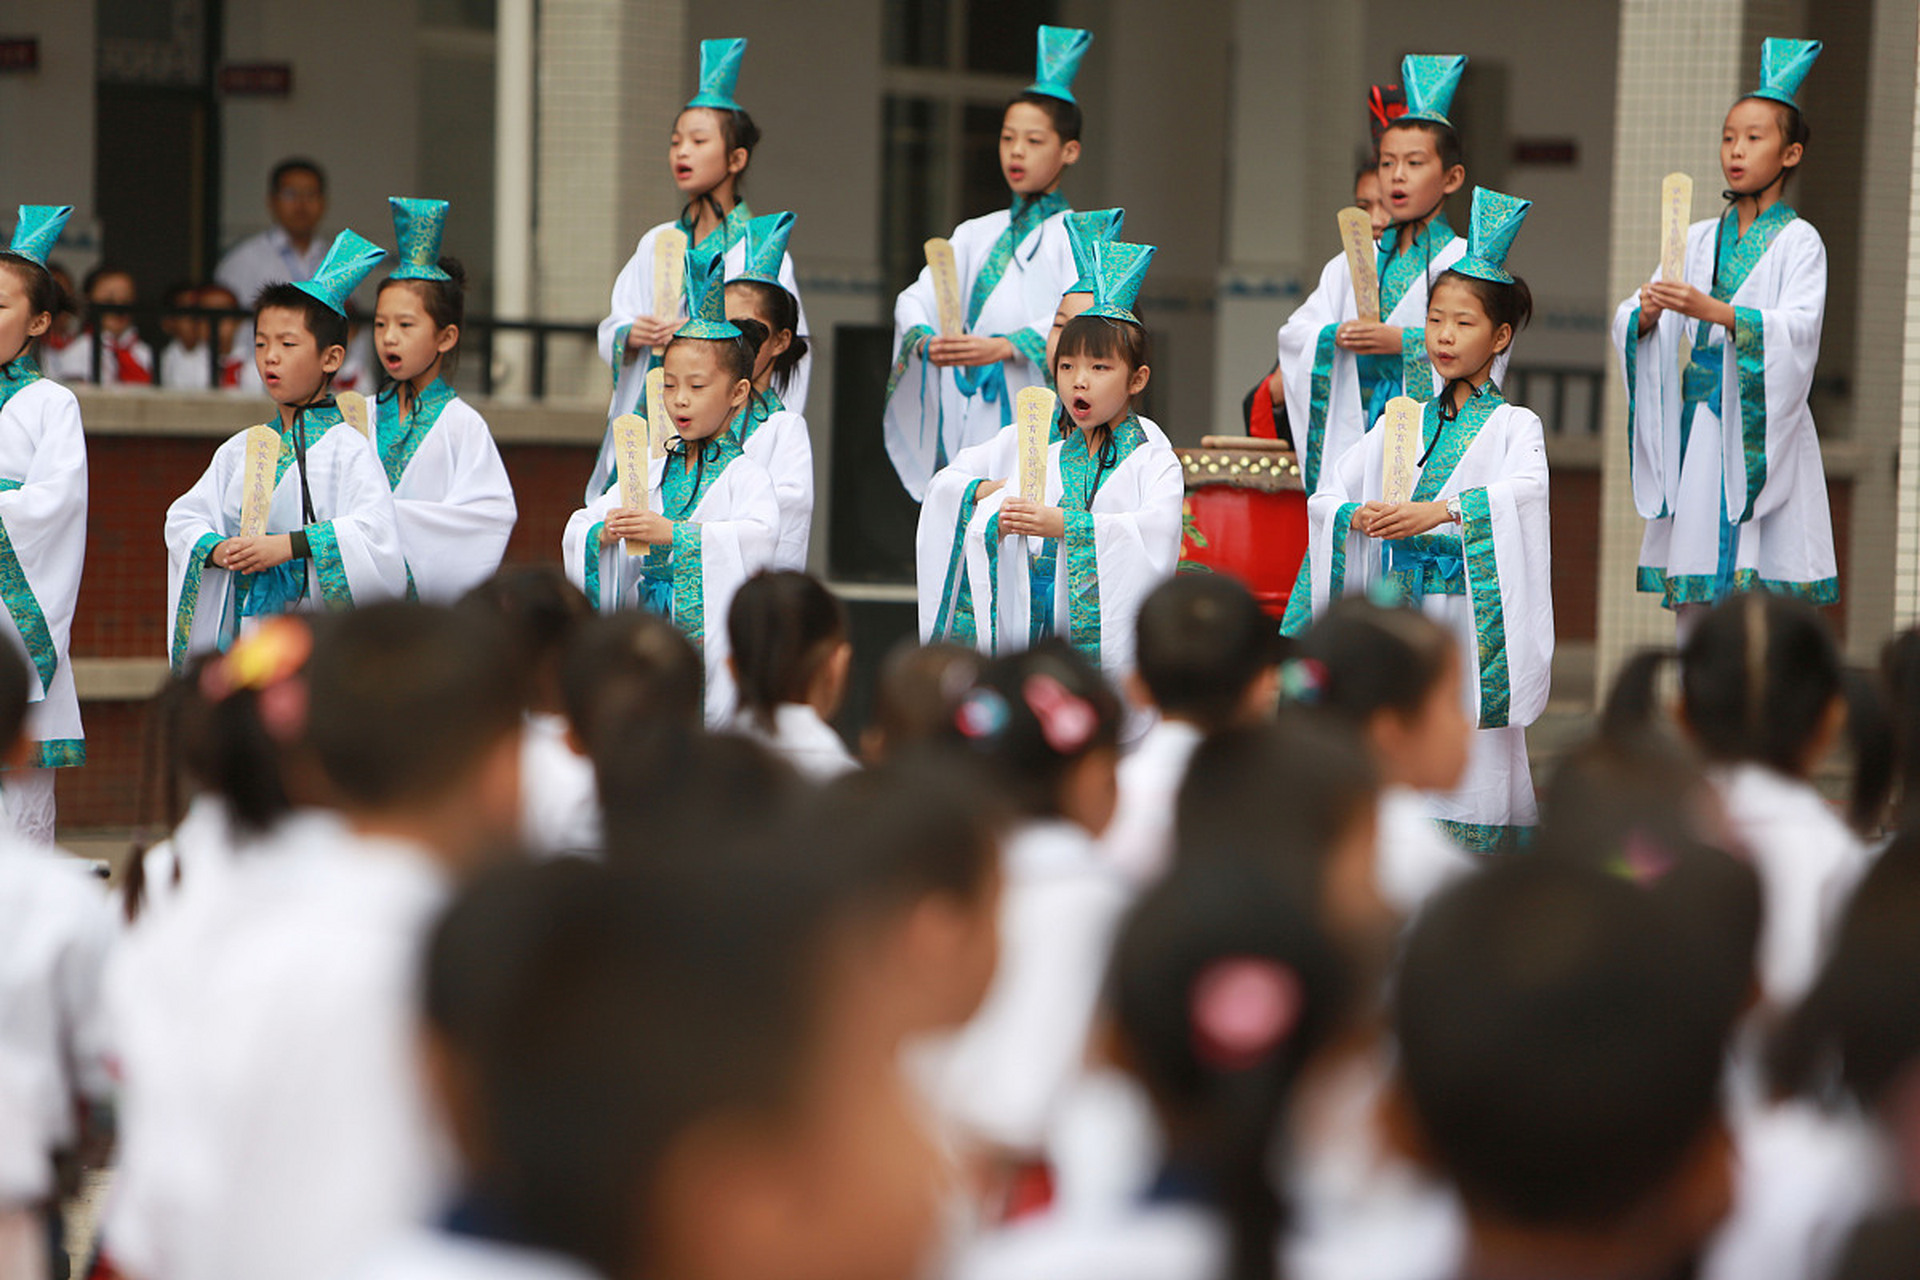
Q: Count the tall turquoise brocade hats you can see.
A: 12